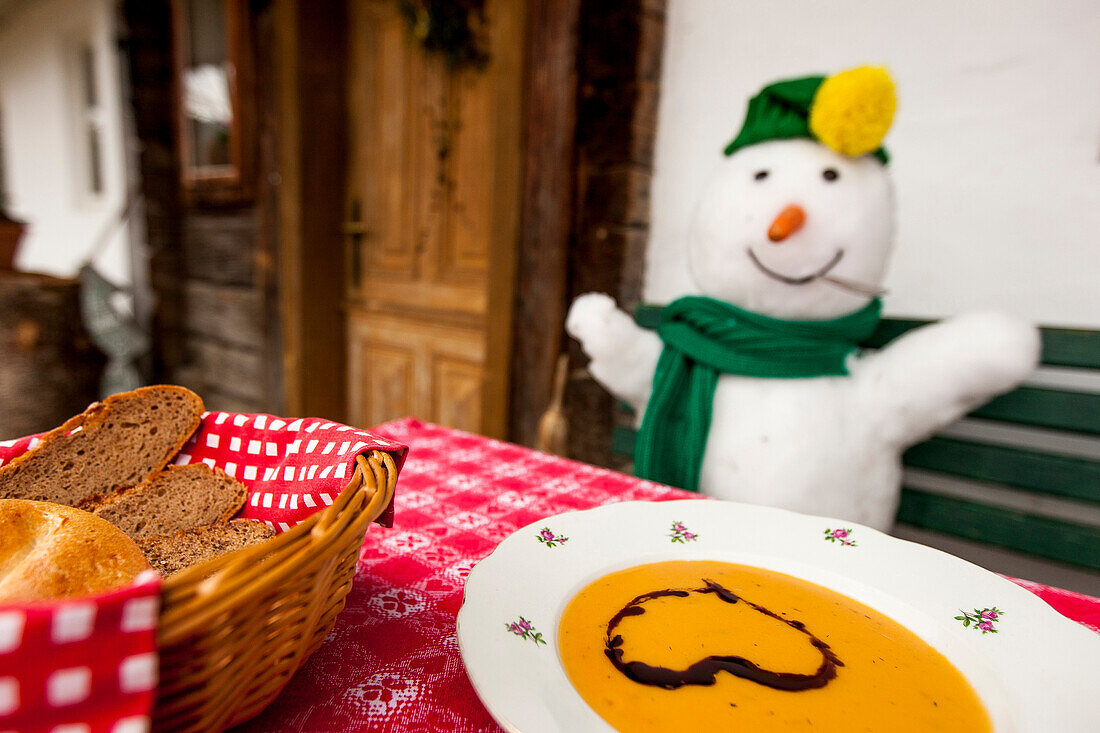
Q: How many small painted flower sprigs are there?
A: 5